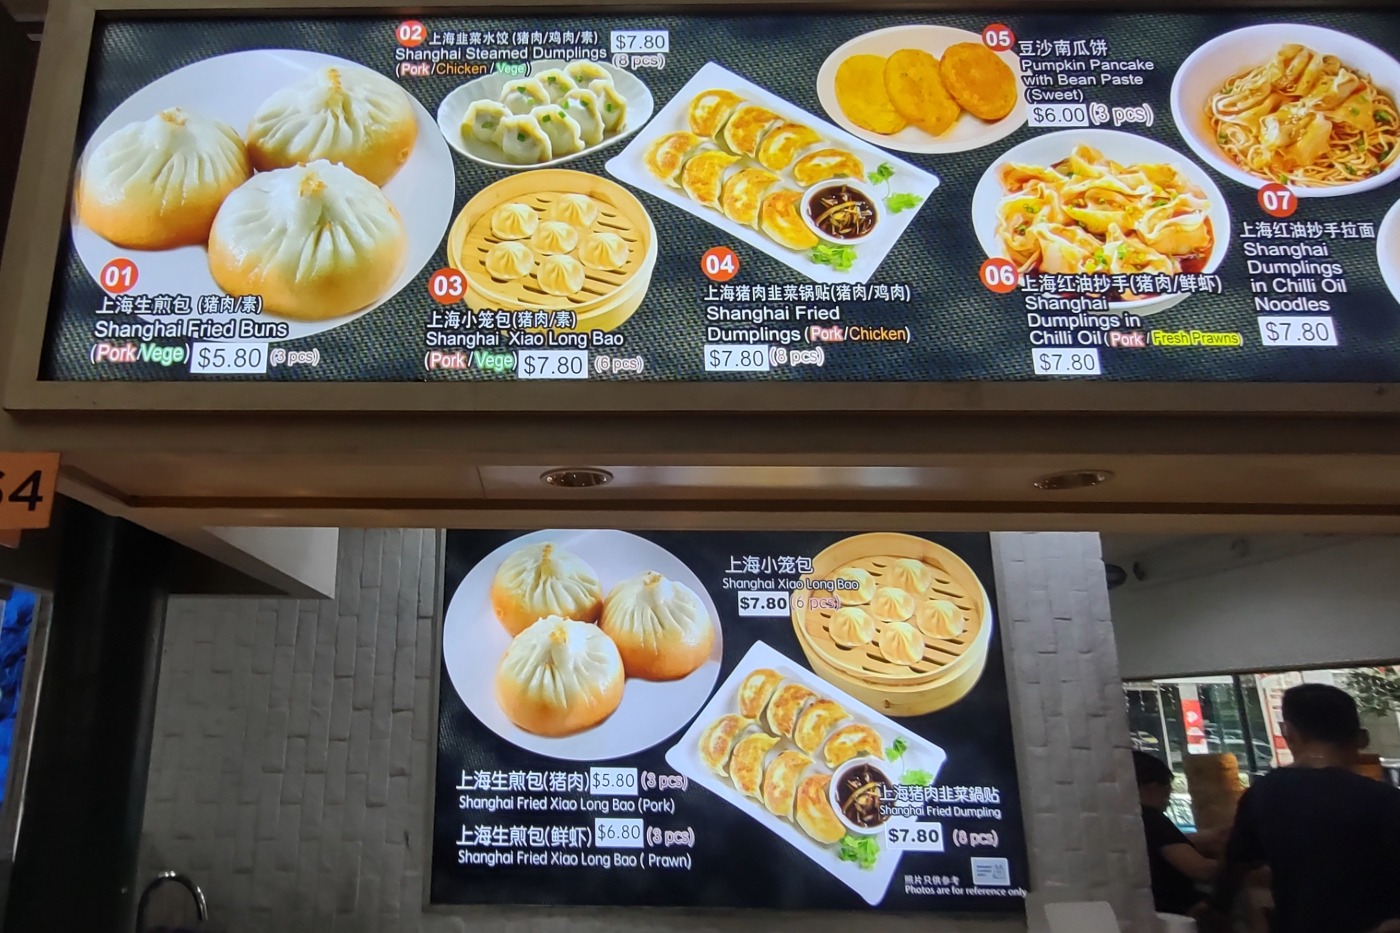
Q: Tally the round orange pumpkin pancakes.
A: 3